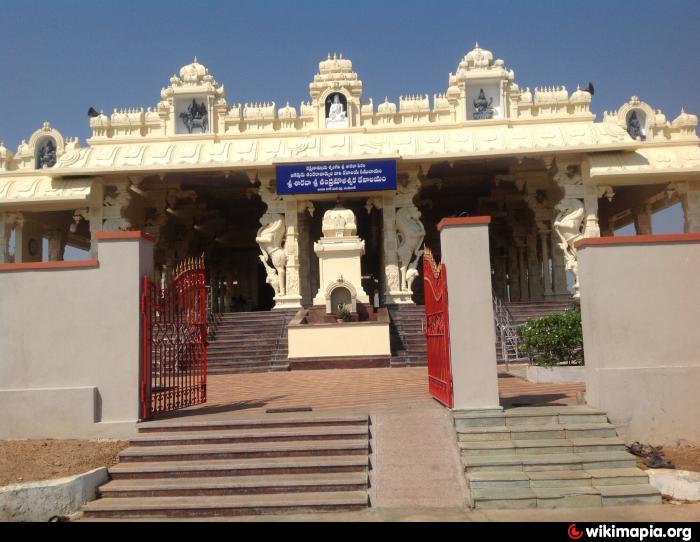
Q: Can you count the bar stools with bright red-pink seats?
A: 0